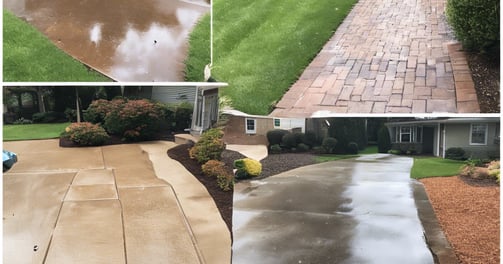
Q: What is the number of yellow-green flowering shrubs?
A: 1